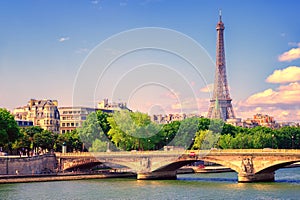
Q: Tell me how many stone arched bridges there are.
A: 1